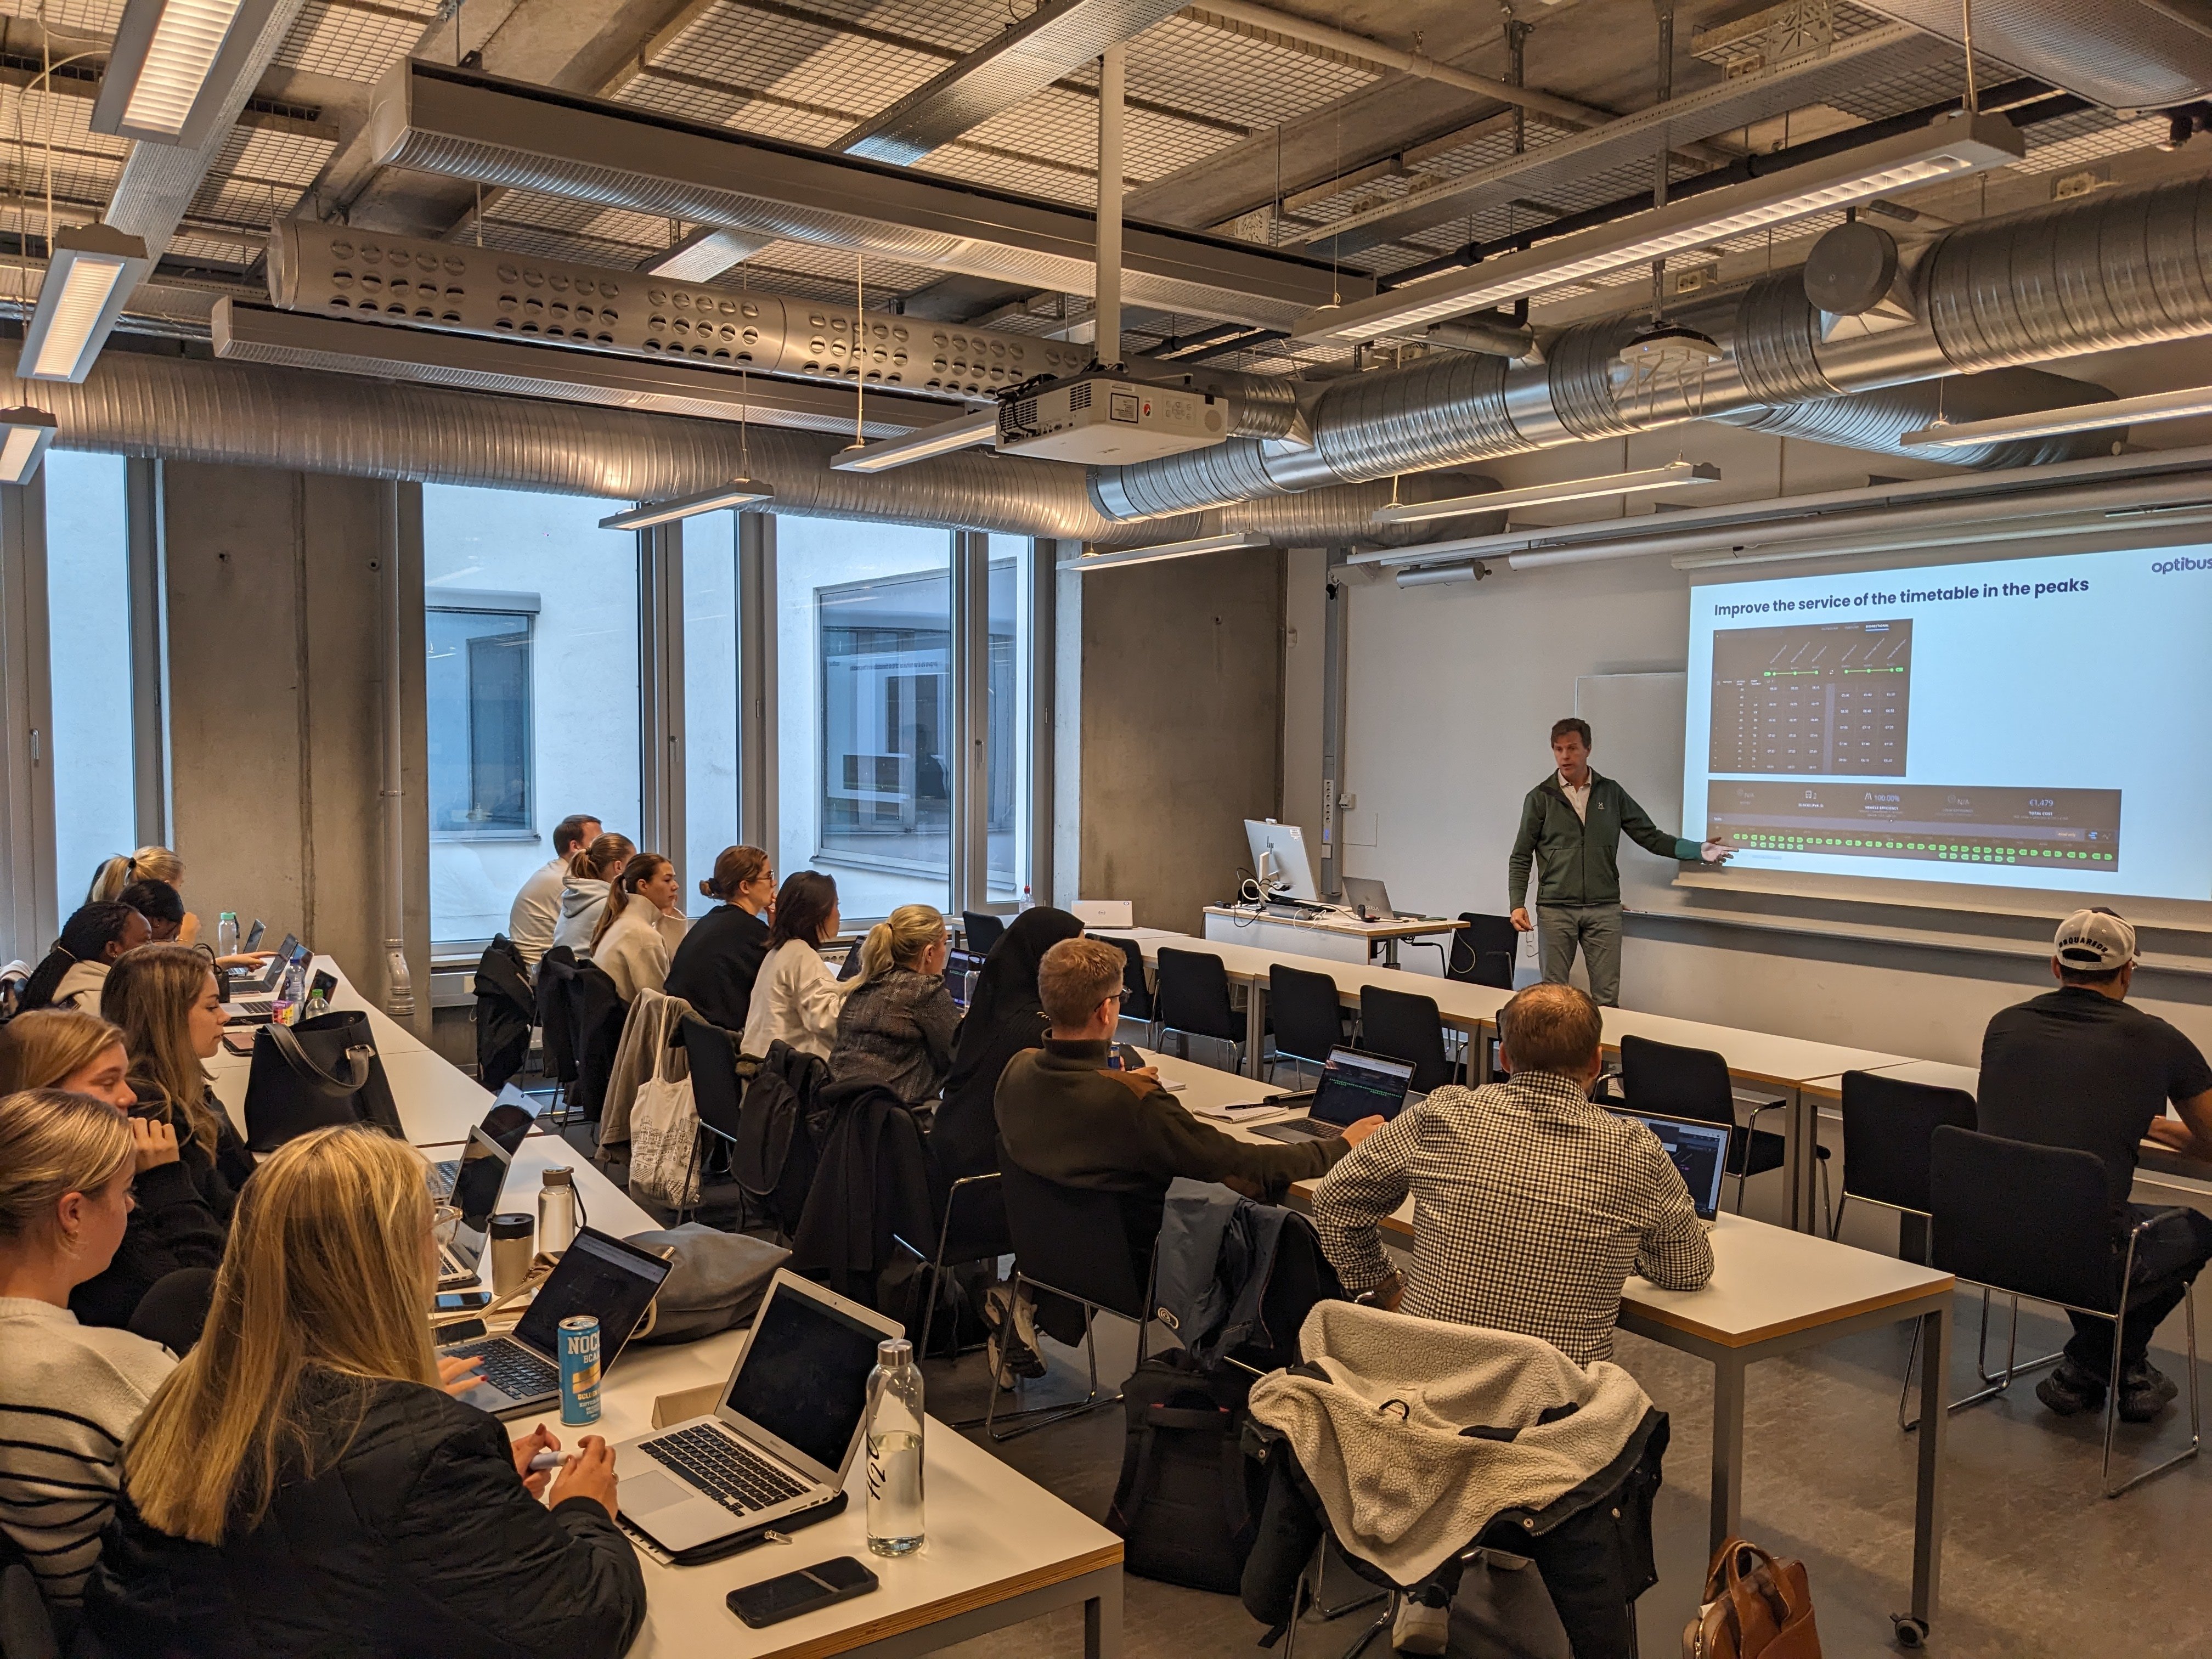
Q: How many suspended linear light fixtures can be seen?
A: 9